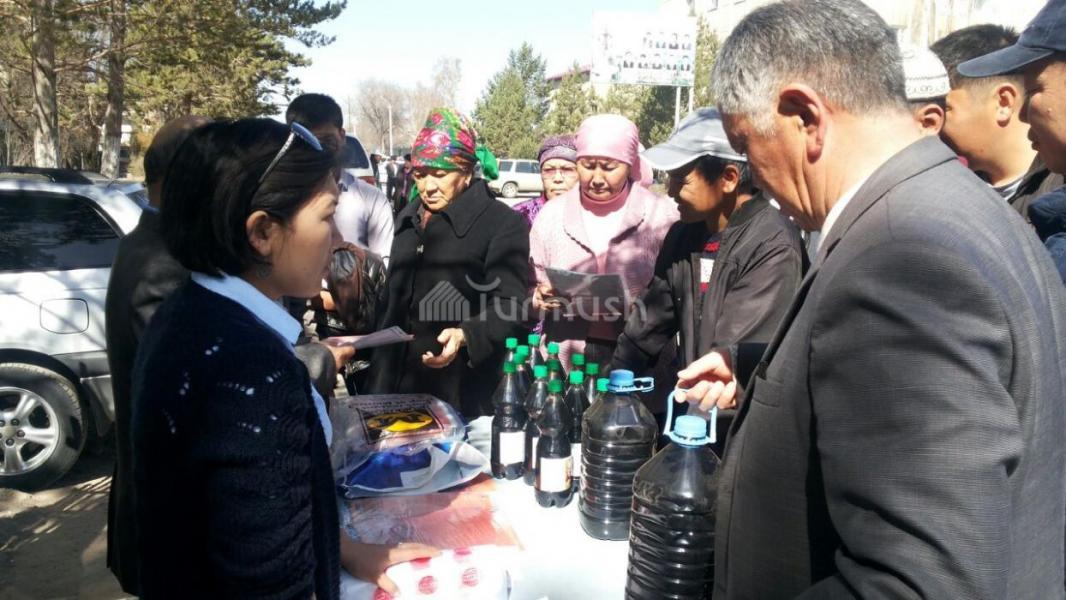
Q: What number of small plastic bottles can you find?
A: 13